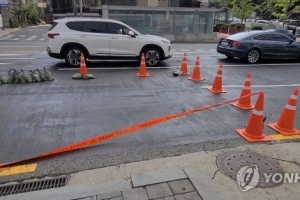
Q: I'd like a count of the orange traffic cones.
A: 8